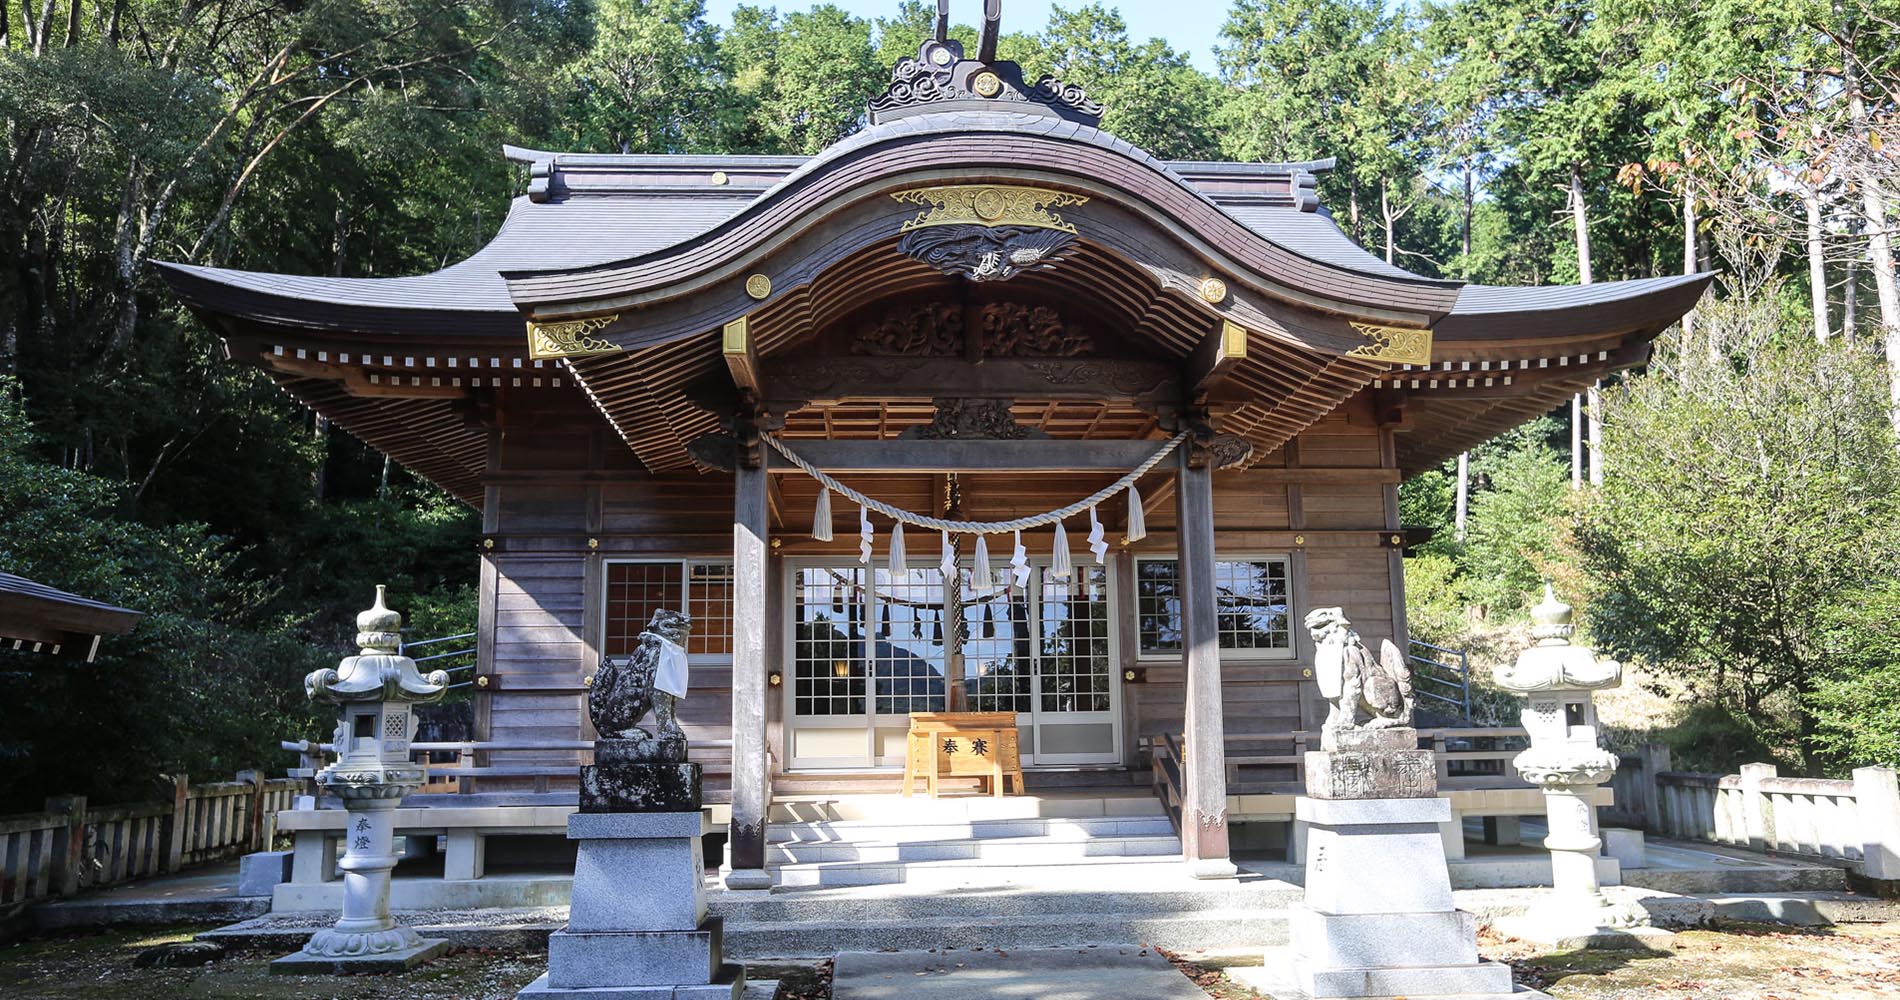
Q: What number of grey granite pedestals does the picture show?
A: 2